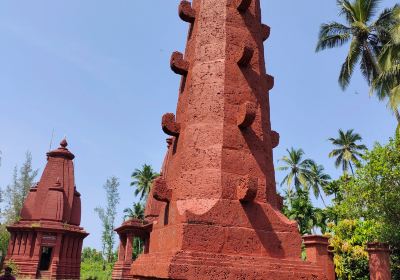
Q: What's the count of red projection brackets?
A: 11